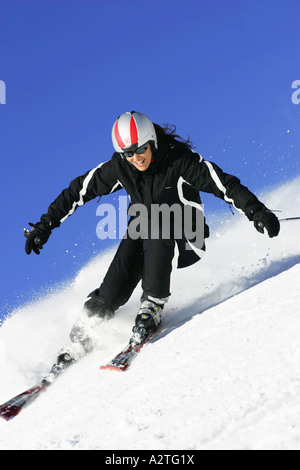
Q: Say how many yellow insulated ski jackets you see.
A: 0